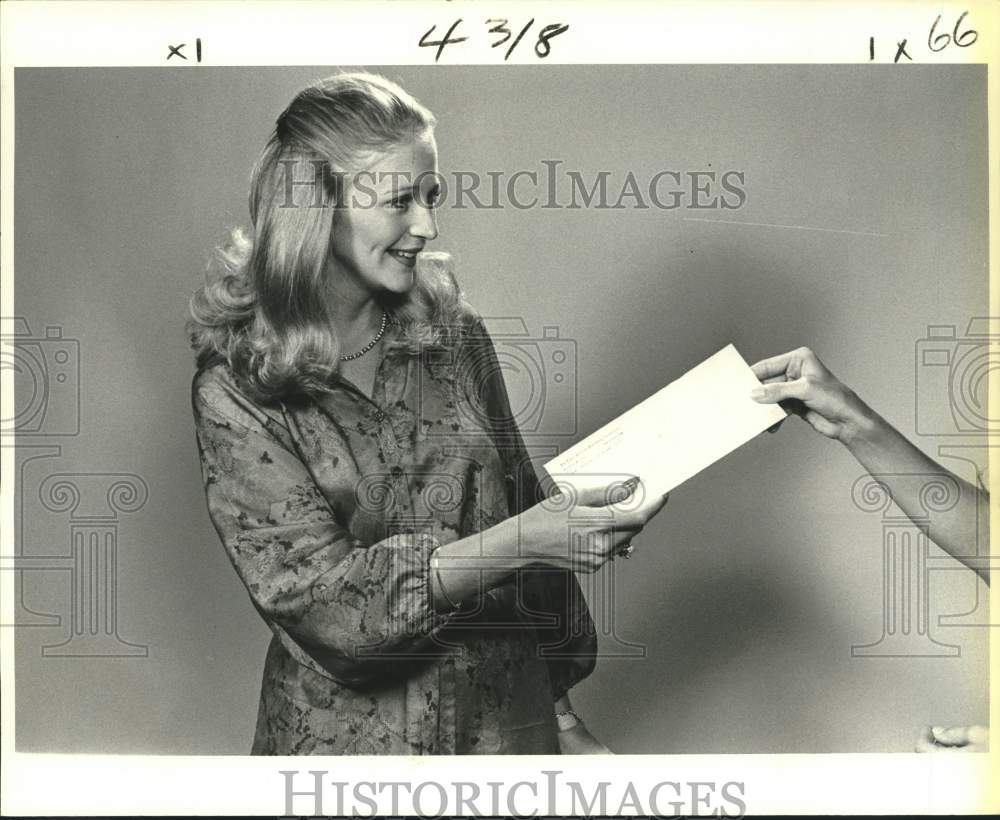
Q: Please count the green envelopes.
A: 0